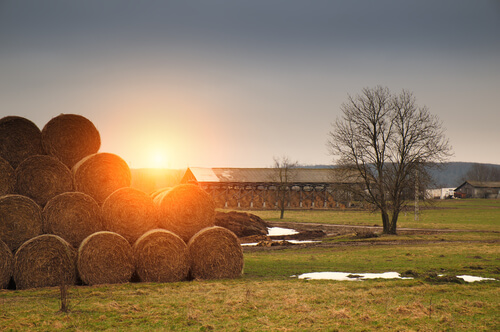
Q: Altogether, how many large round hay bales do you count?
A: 14